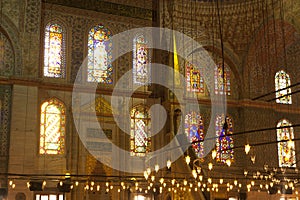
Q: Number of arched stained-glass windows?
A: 11